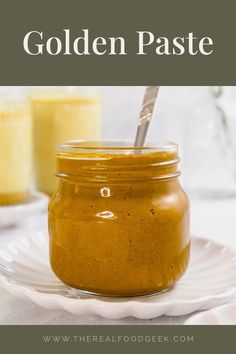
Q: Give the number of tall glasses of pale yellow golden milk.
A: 2